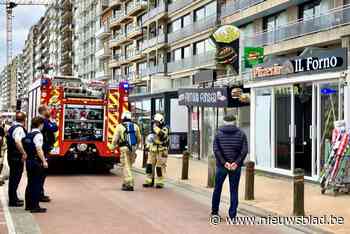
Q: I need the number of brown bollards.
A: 3